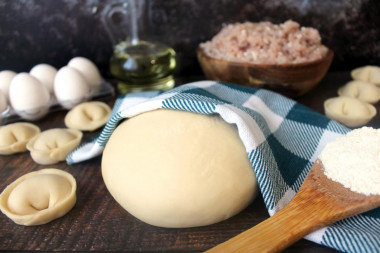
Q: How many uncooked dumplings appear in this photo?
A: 7